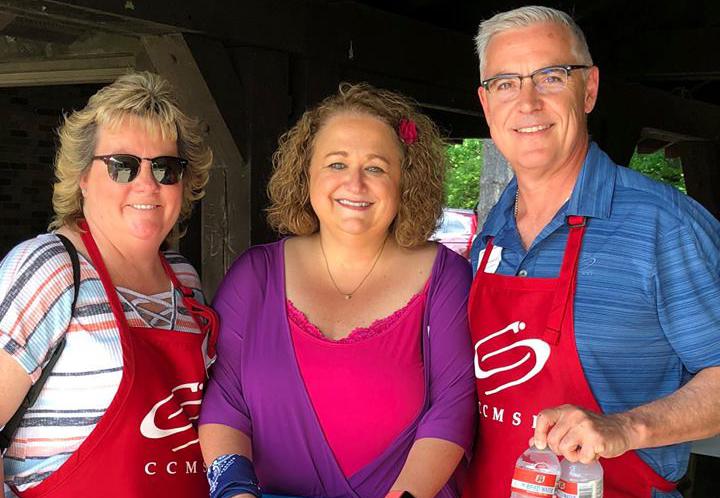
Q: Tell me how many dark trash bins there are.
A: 0